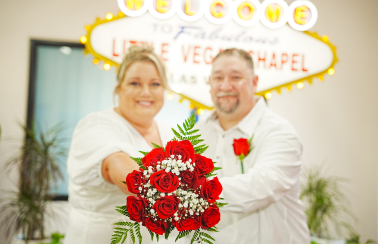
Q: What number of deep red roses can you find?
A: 13